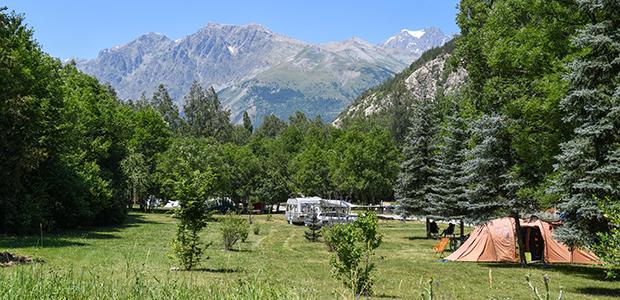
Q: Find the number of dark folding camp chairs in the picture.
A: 2